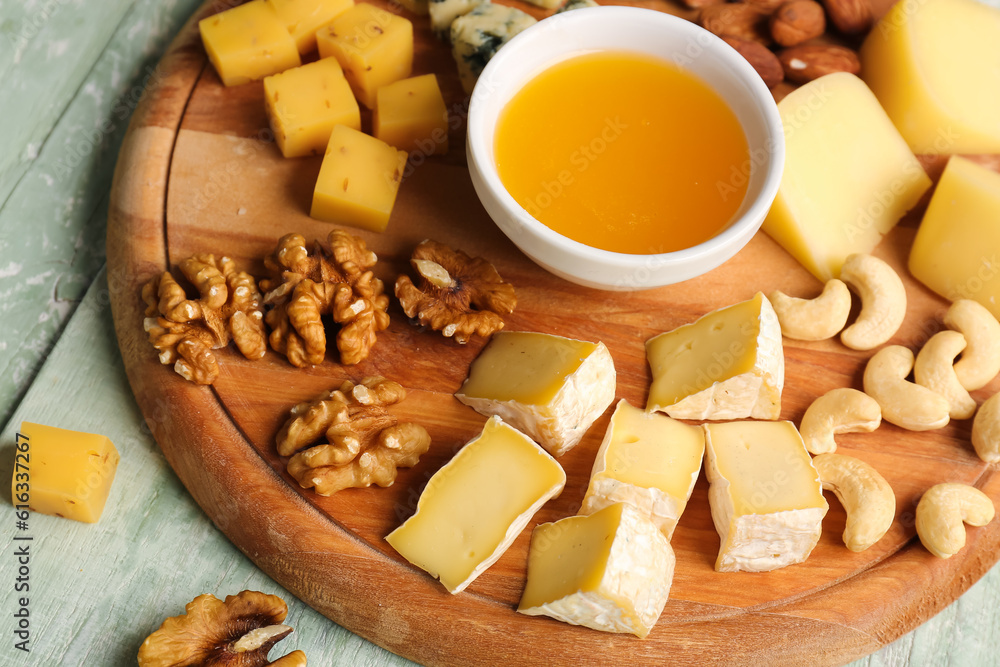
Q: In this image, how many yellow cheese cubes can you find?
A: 7